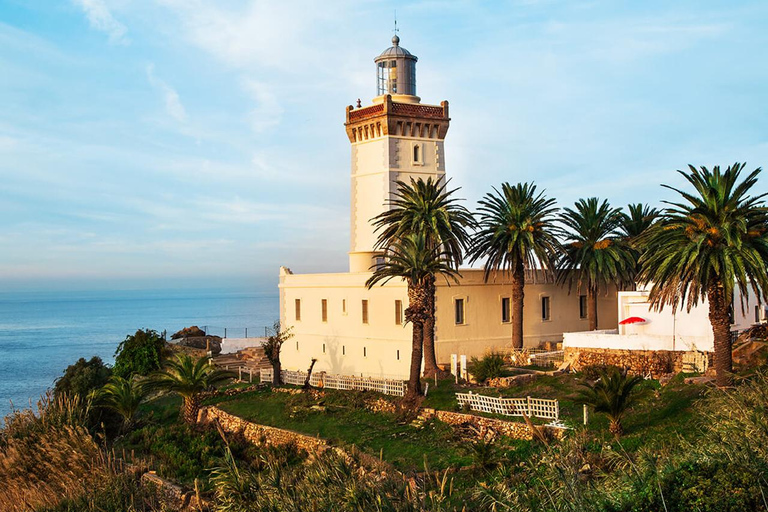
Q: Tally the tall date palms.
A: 6